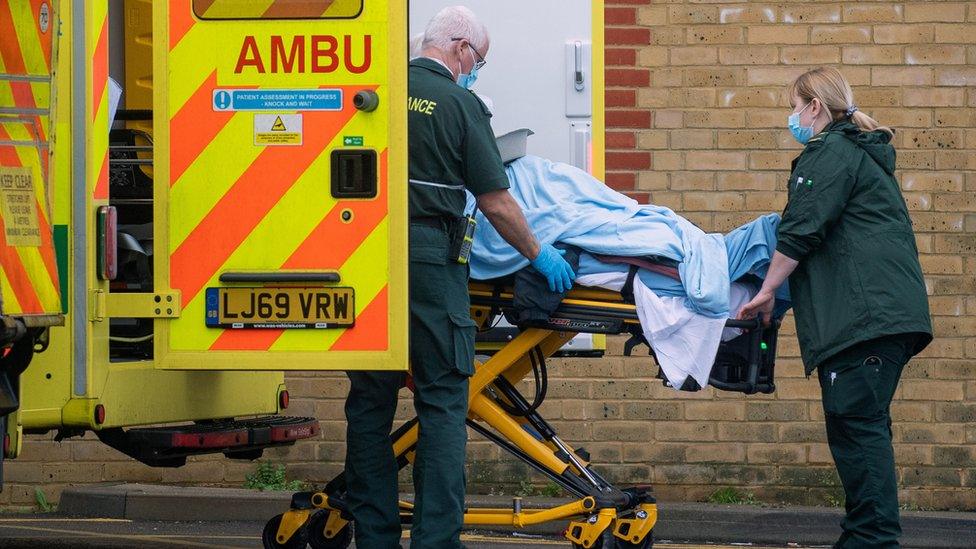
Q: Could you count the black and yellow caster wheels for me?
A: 4